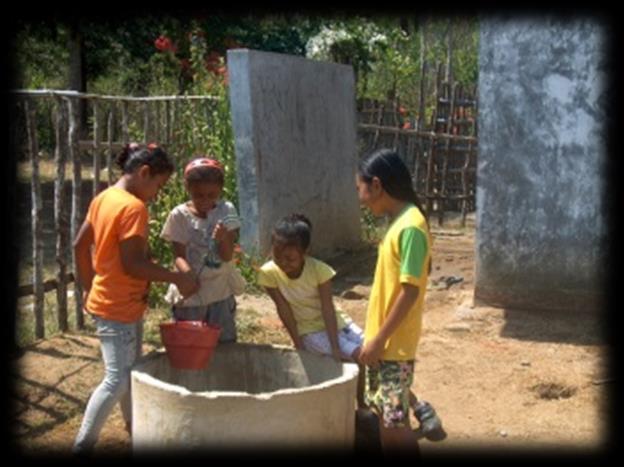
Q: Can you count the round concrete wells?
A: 1